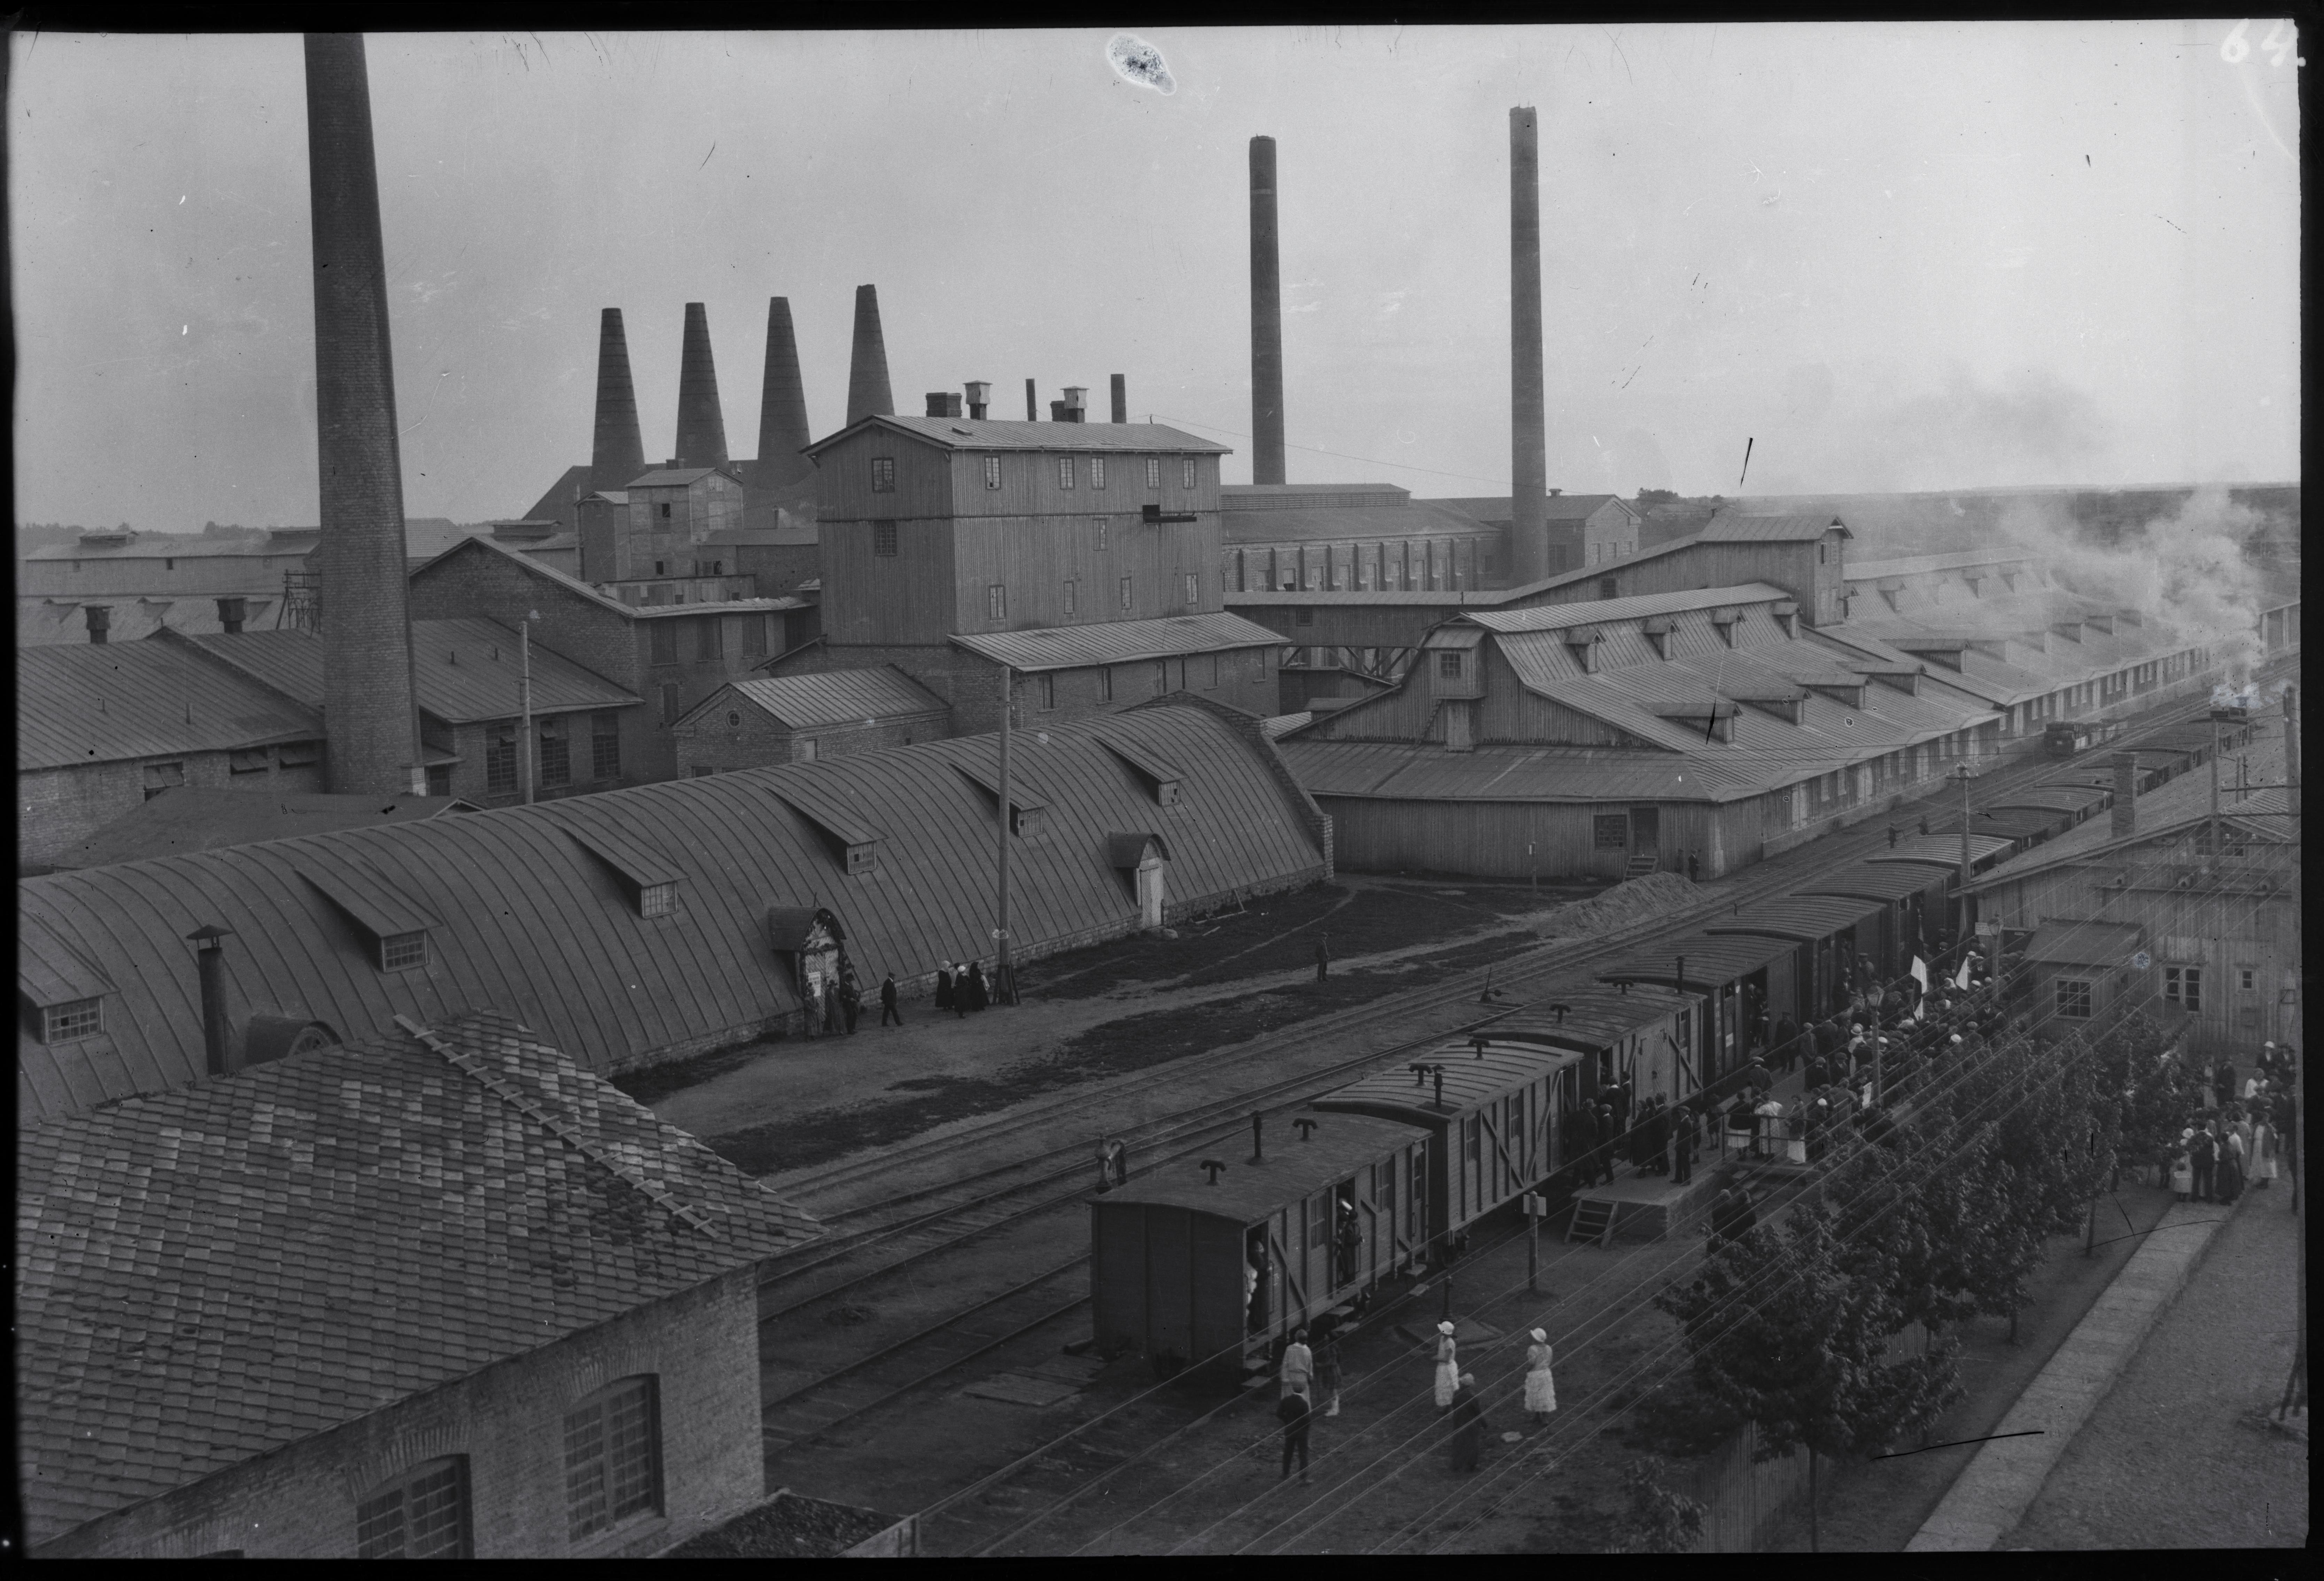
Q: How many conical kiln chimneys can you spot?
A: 4